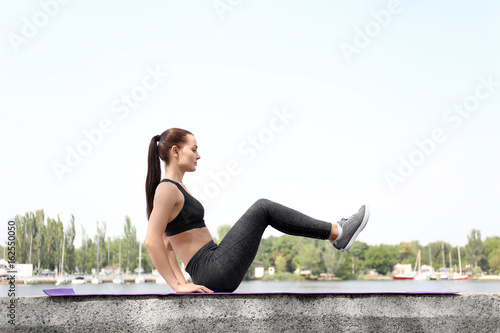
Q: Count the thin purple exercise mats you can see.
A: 1